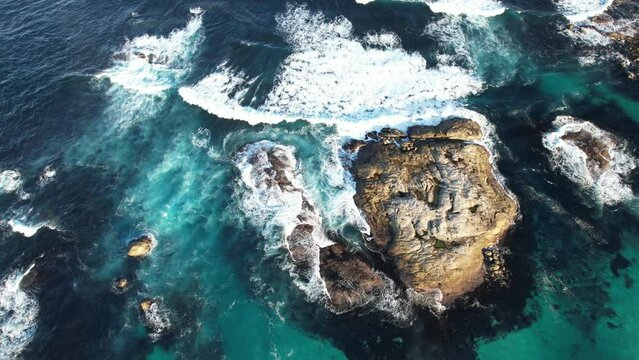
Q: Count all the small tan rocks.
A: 3